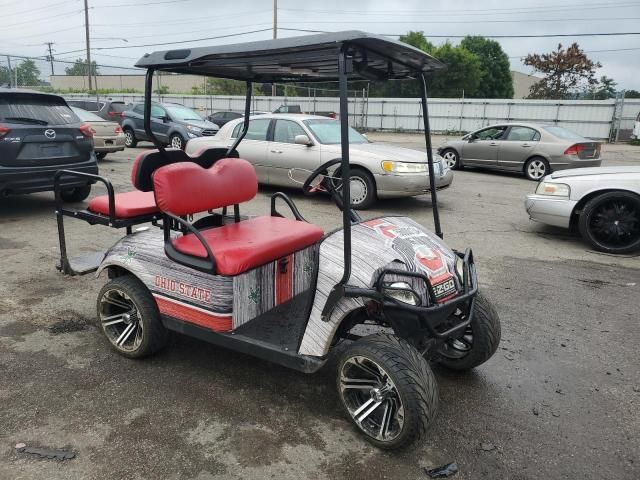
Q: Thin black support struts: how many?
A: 4